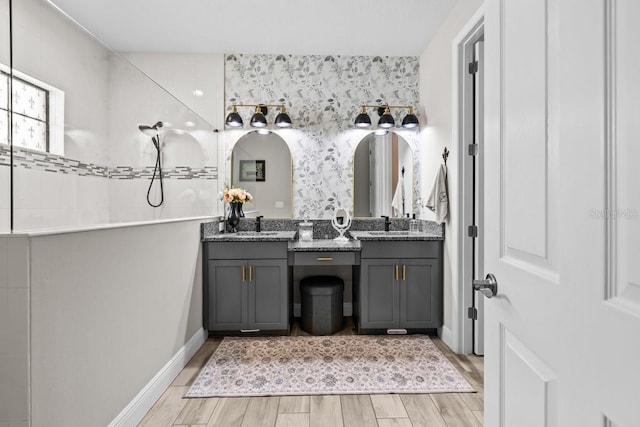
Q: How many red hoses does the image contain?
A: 0